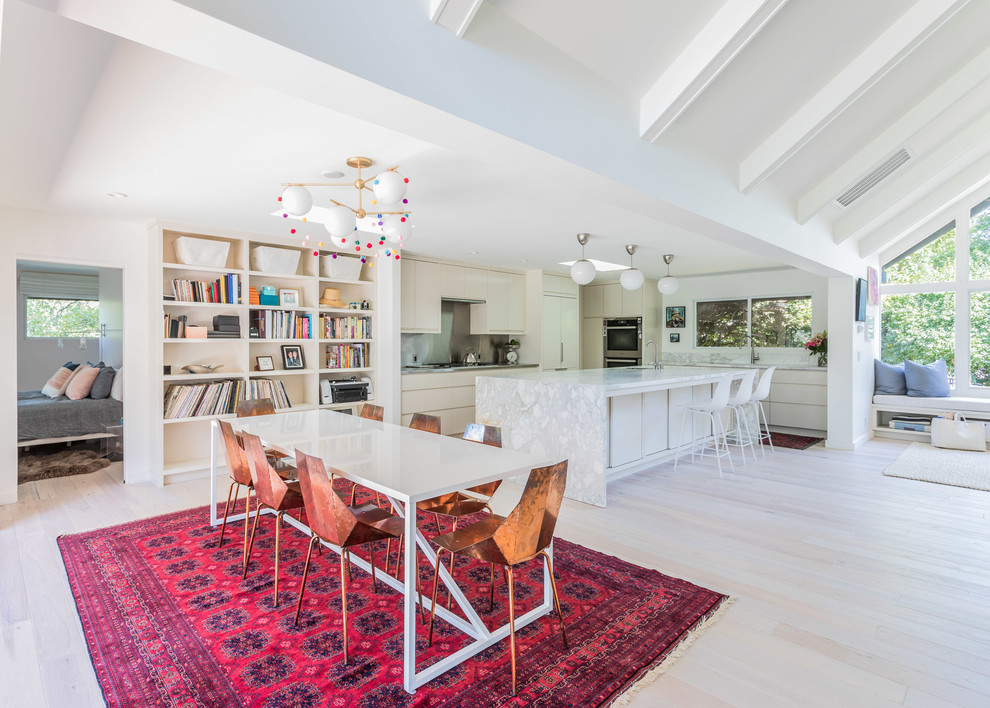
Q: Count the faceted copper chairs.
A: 8